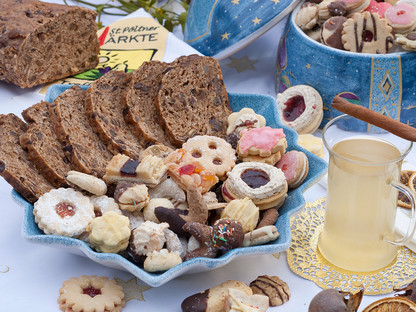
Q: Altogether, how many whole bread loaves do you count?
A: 1